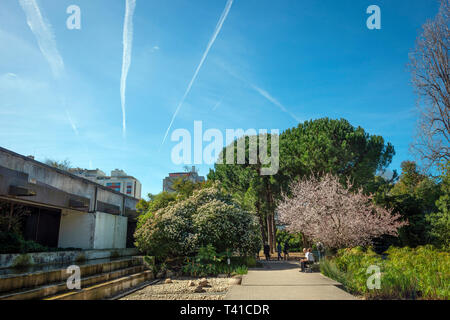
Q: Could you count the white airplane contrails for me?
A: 4